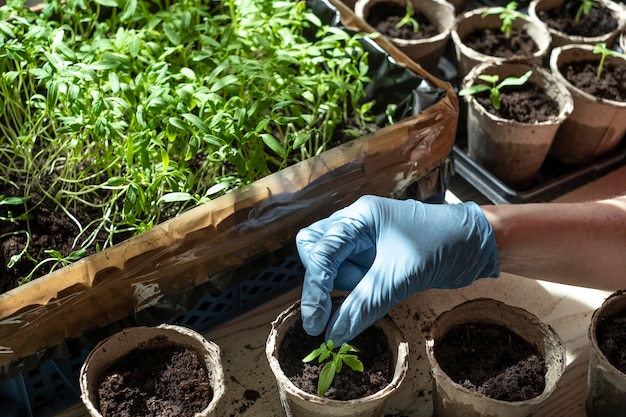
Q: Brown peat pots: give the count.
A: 9